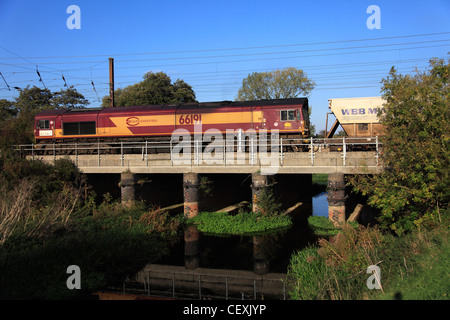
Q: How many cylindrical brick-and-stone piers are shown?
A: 4